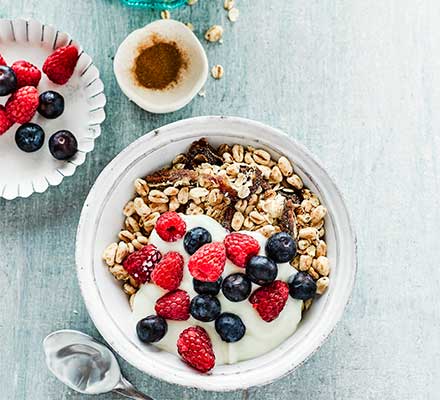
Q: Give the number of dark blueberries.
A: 13